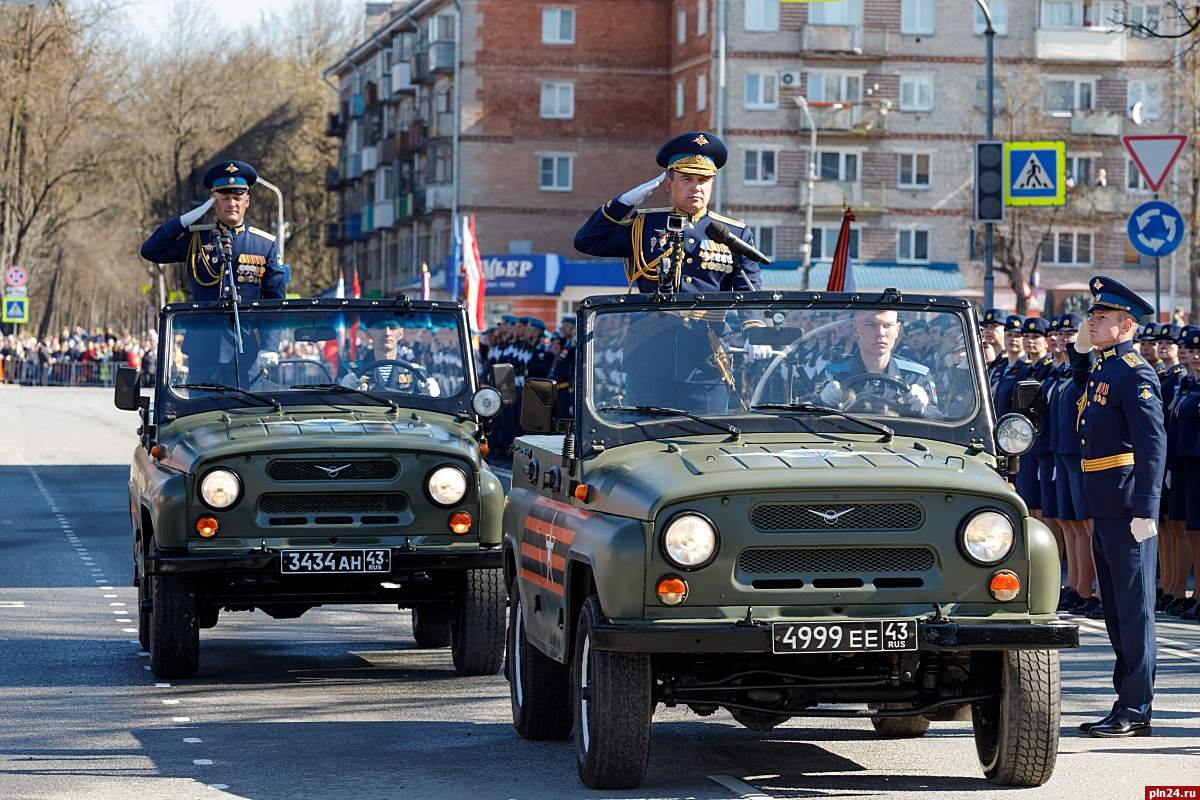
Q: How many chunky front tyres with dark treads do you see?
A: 4